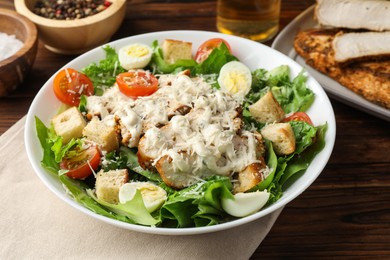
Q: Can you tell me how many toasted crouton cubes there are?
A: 7